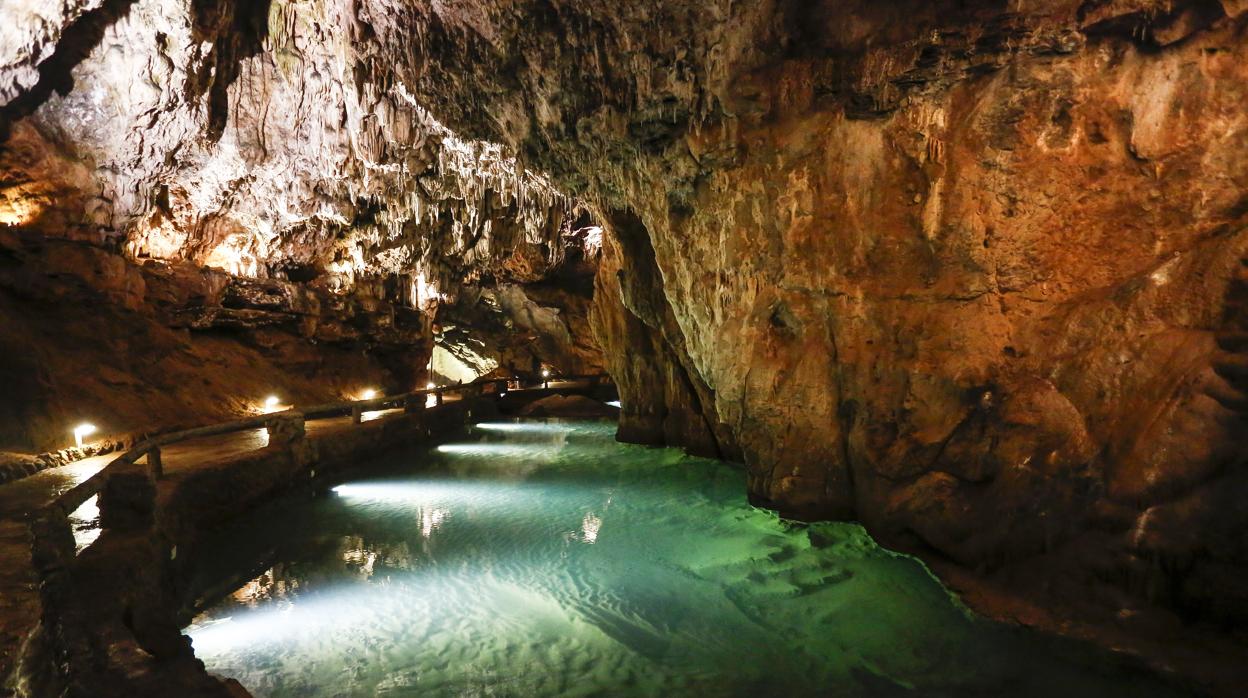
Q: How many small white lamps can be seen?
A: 5